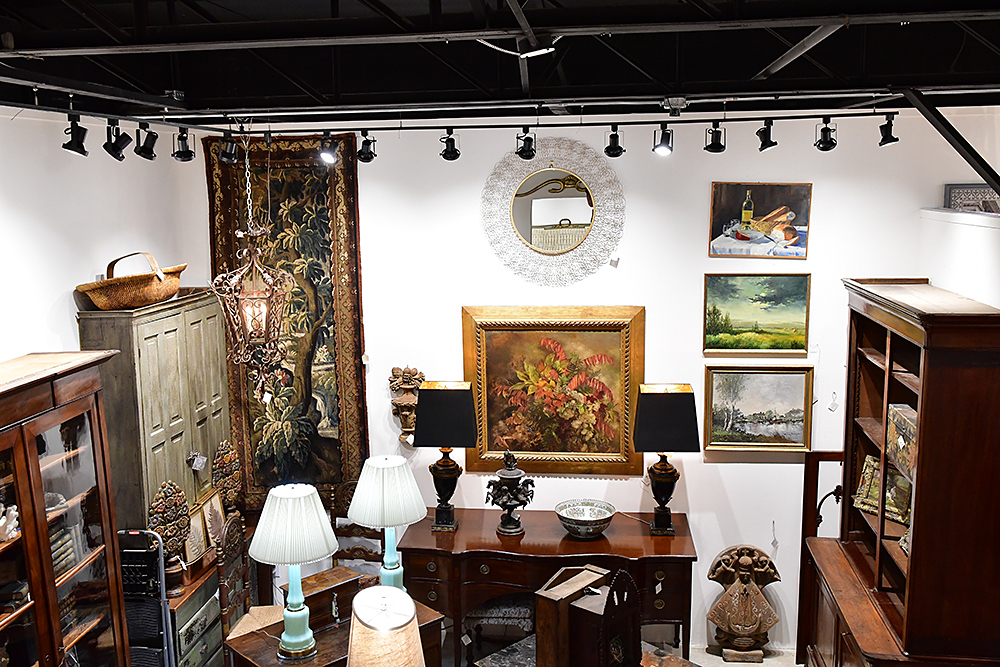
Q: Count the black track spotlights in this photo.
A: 15